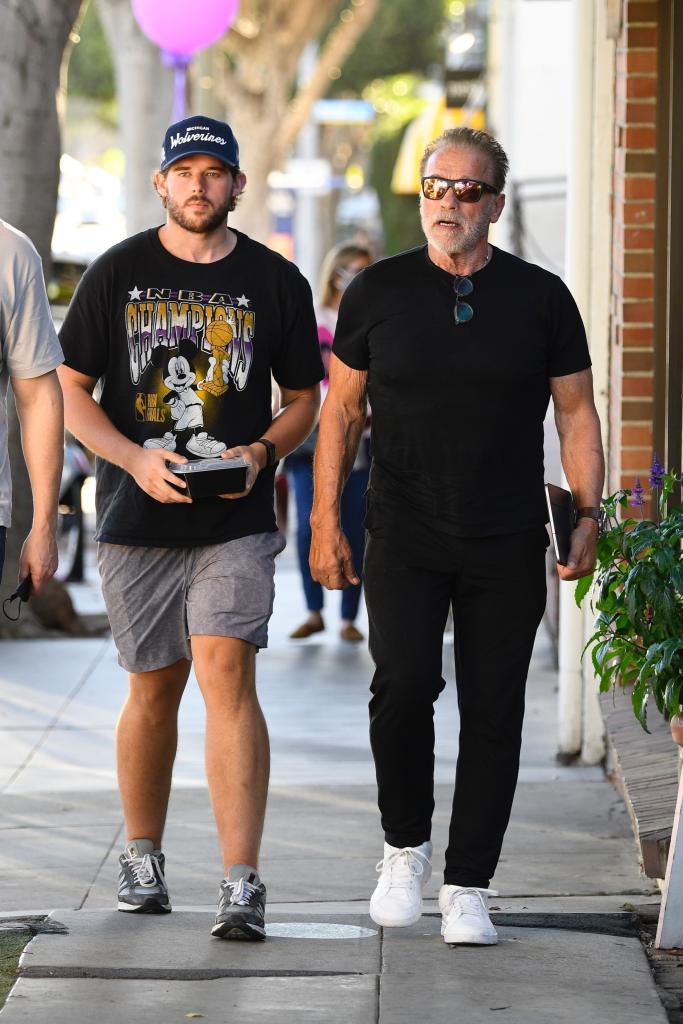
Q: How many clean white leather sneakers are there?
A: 2